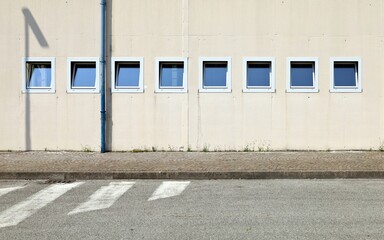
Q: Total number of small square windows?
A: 8